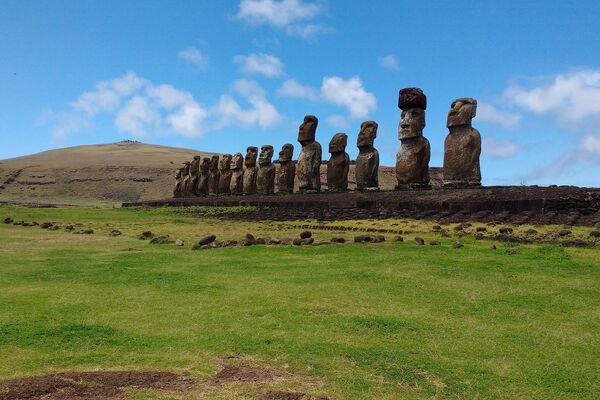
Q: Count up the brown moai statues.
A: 15